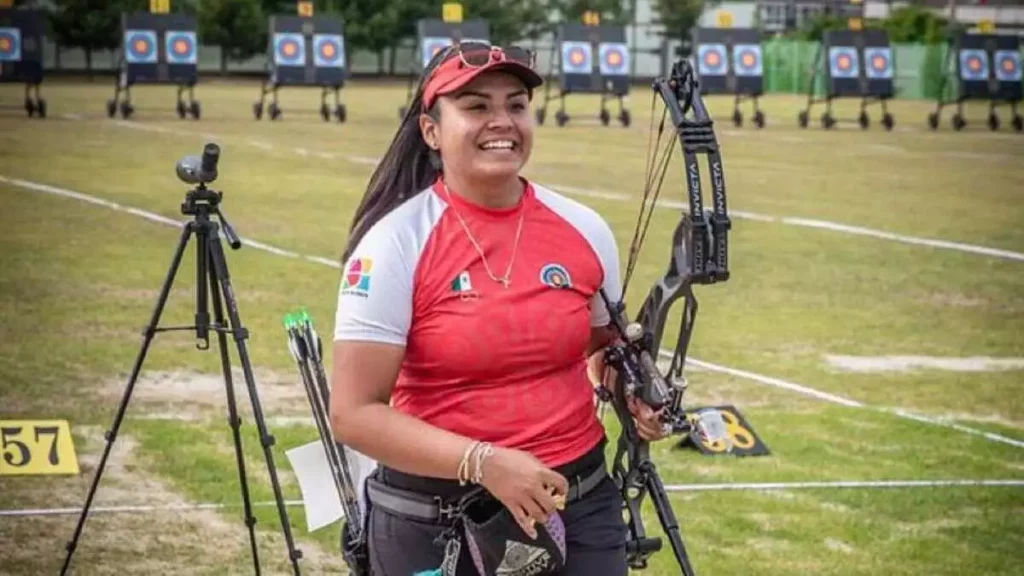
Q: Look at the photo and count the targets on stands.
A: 14